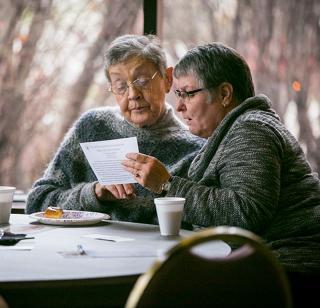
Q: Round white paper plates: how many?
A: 1